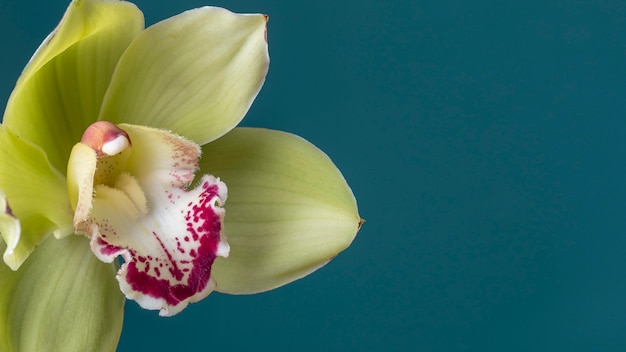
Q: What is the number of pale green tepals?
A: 5